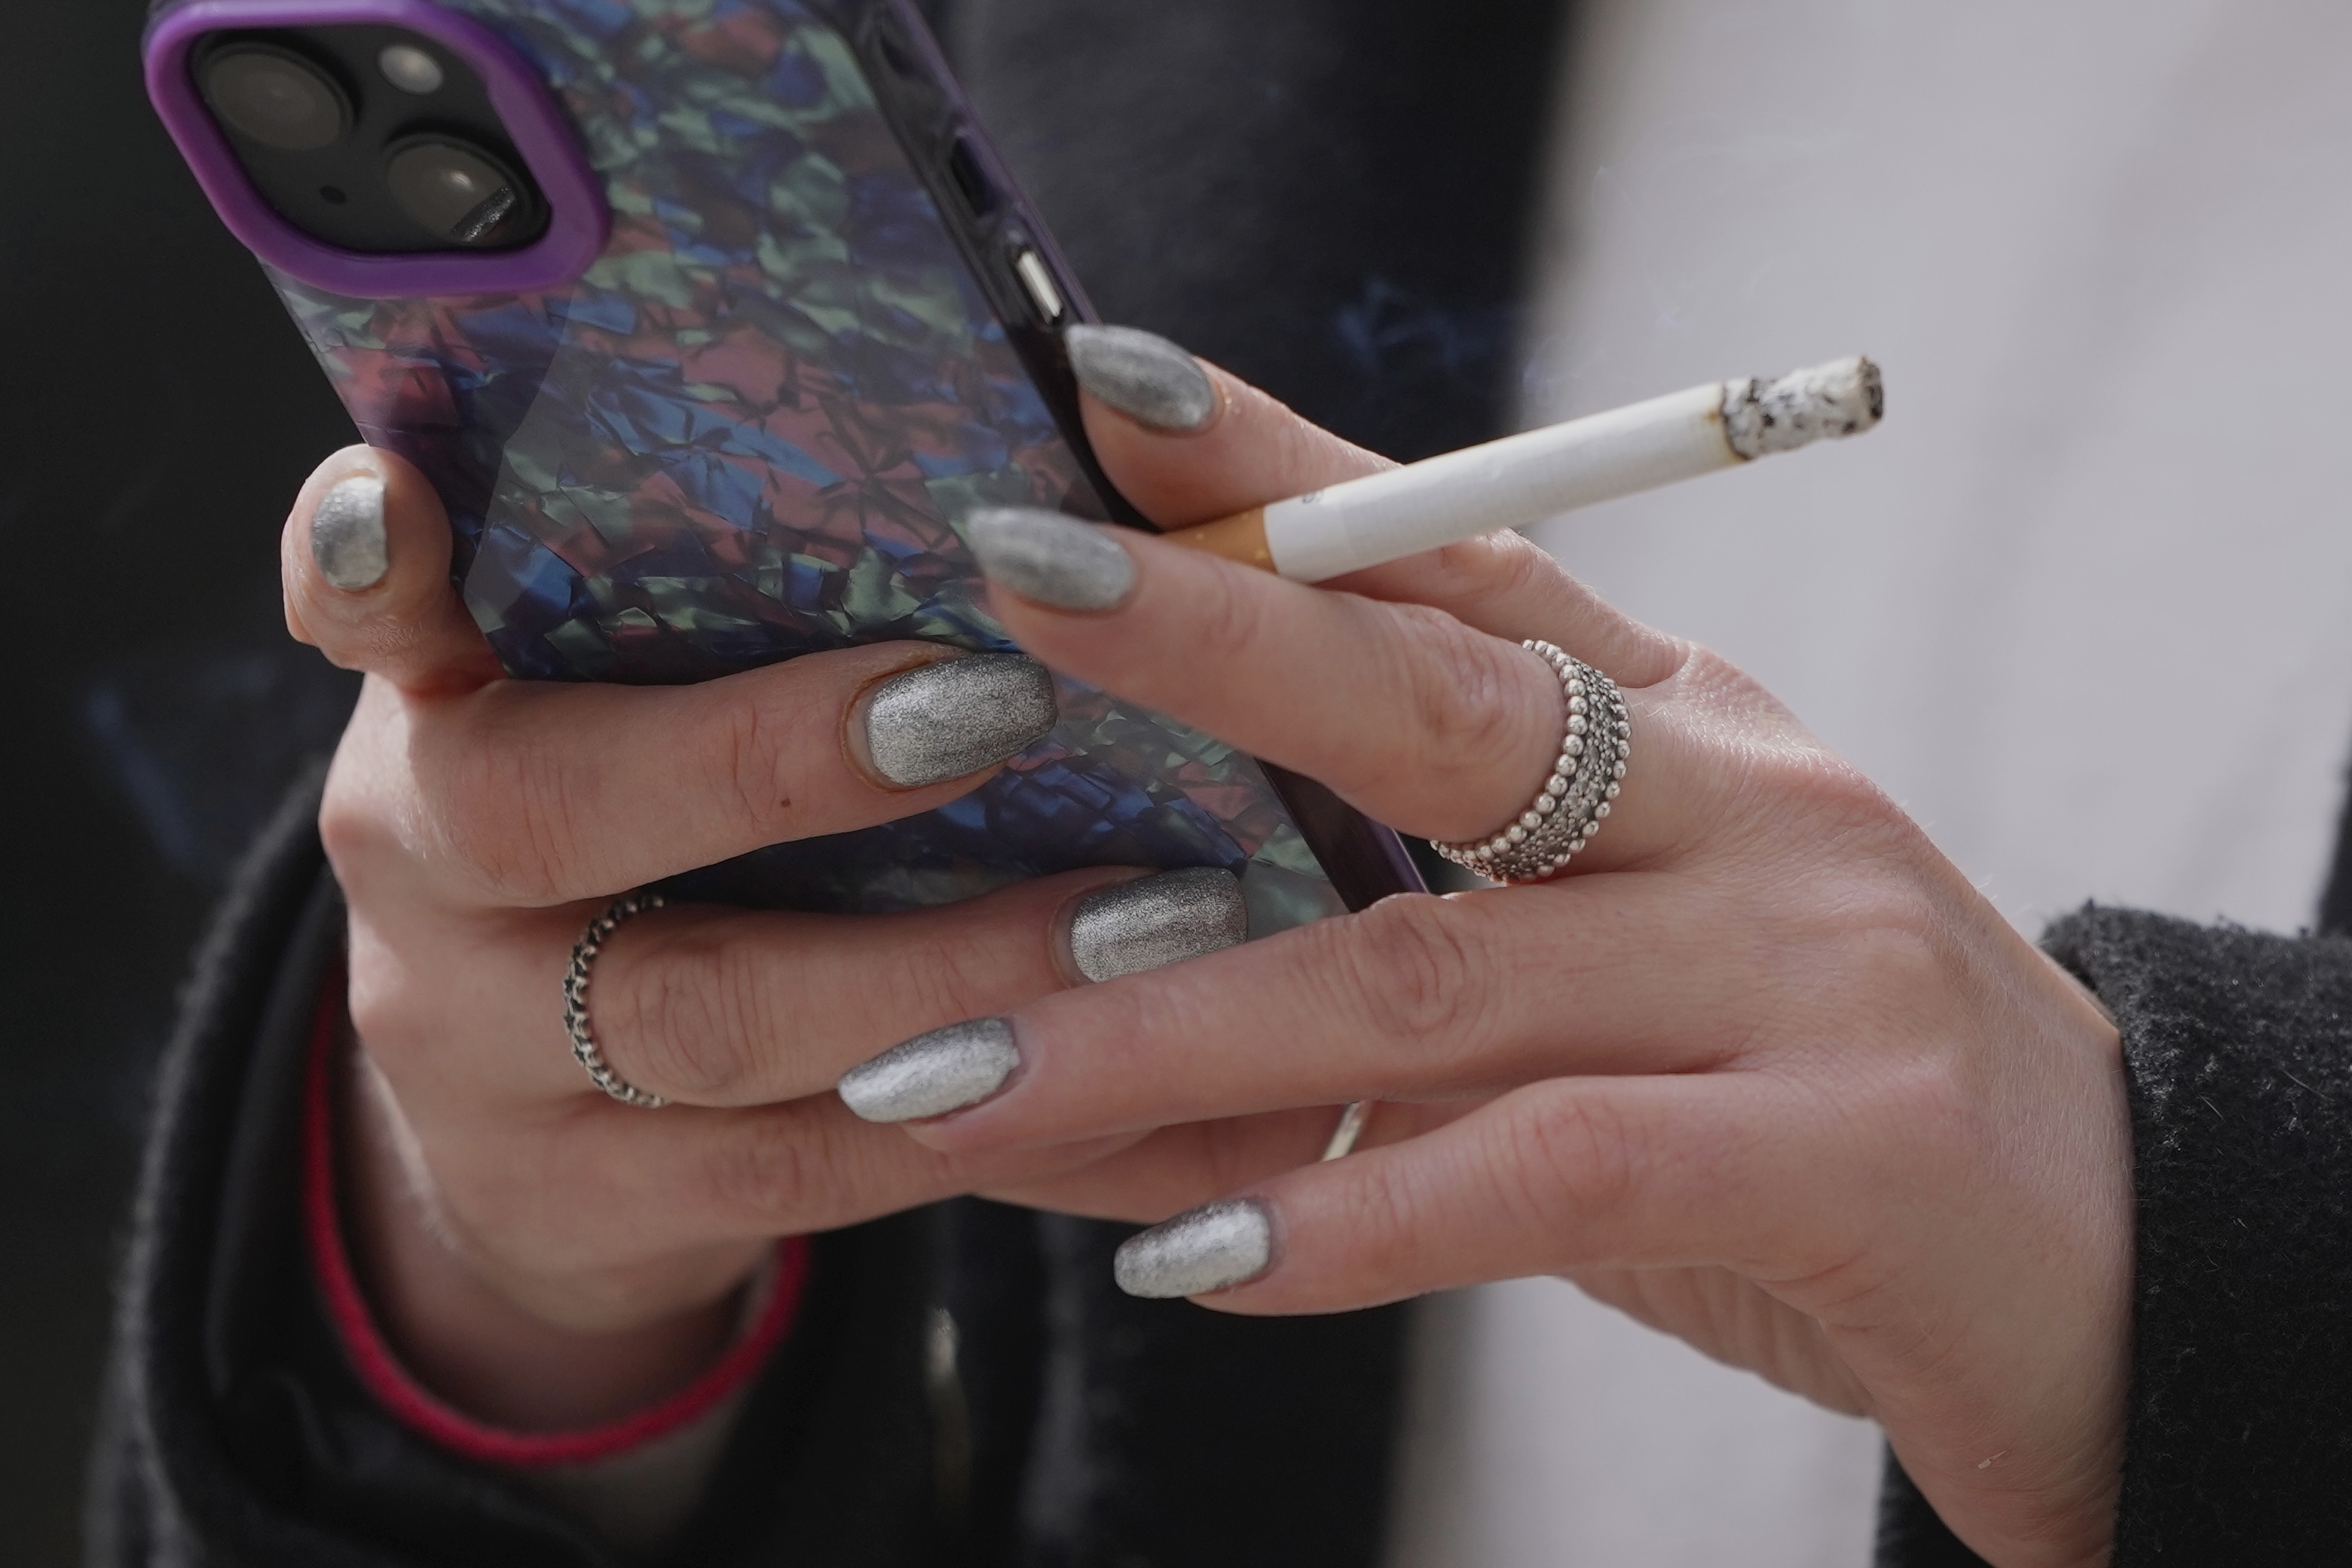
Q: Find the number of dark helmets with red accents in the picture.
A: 0